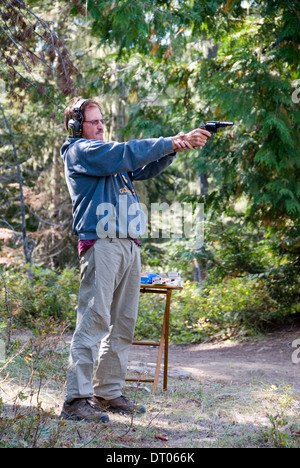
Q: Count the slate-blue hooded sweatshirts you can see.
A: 1